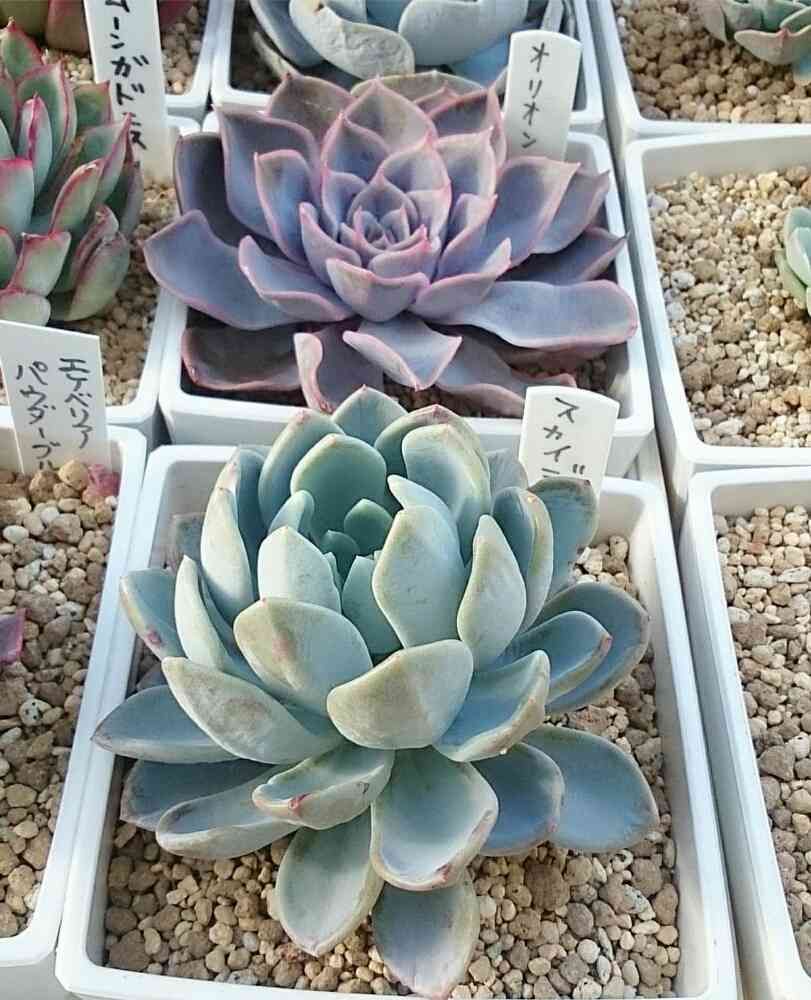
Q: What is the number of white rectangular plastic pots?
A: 9